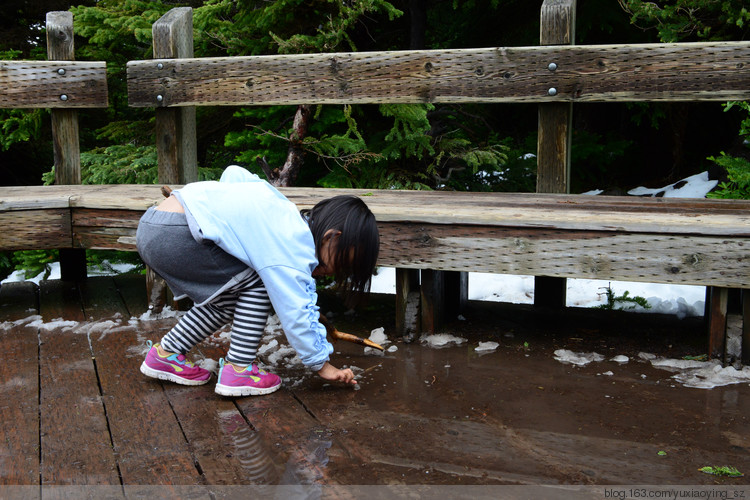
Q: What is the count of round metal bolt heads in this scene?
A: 6